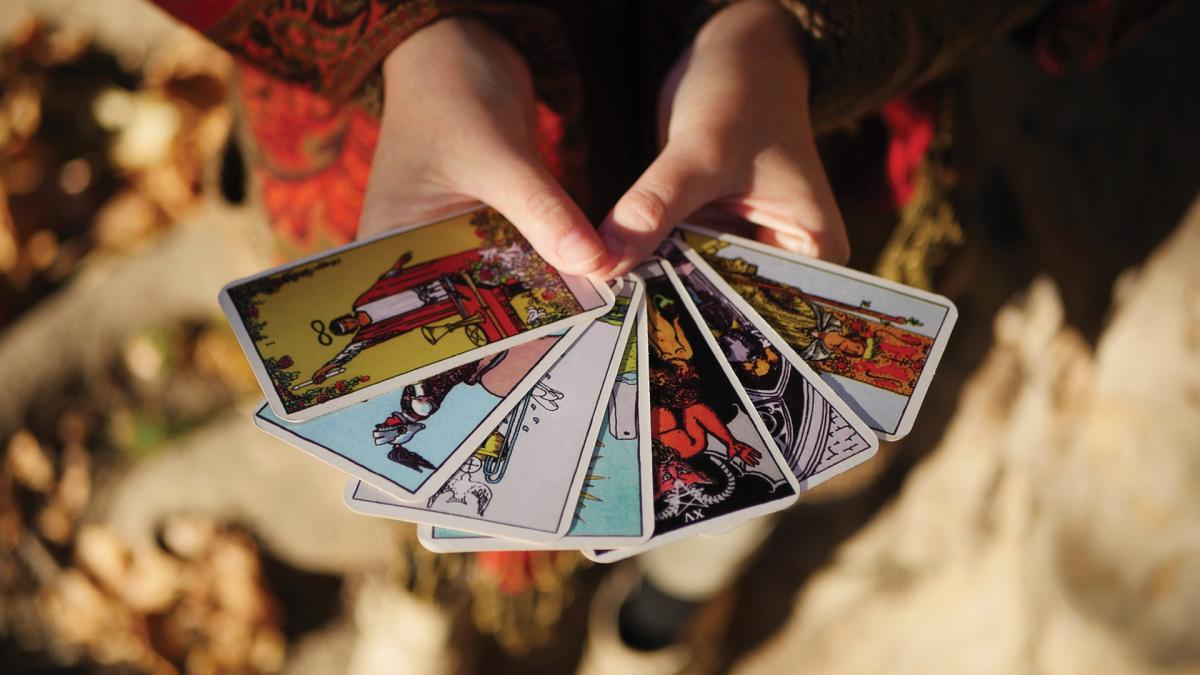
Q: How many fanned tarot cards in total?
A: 7